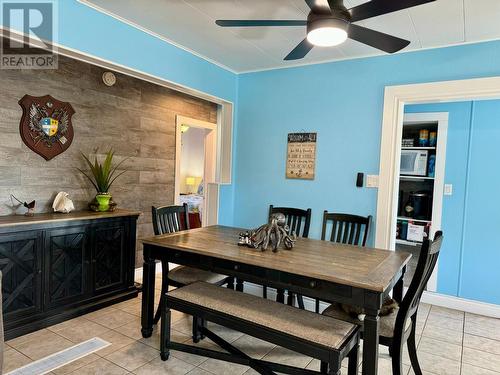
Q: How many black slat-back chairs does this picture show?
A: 4